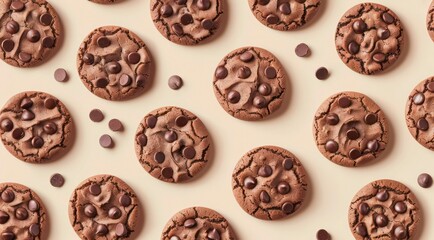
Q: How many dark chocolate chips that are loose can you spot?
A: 10